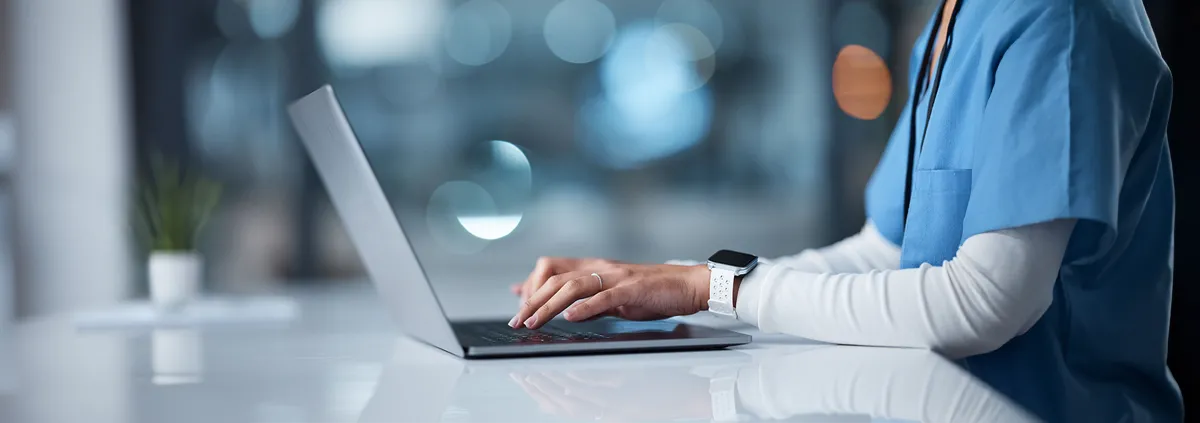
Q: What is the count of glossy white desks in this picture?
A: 1